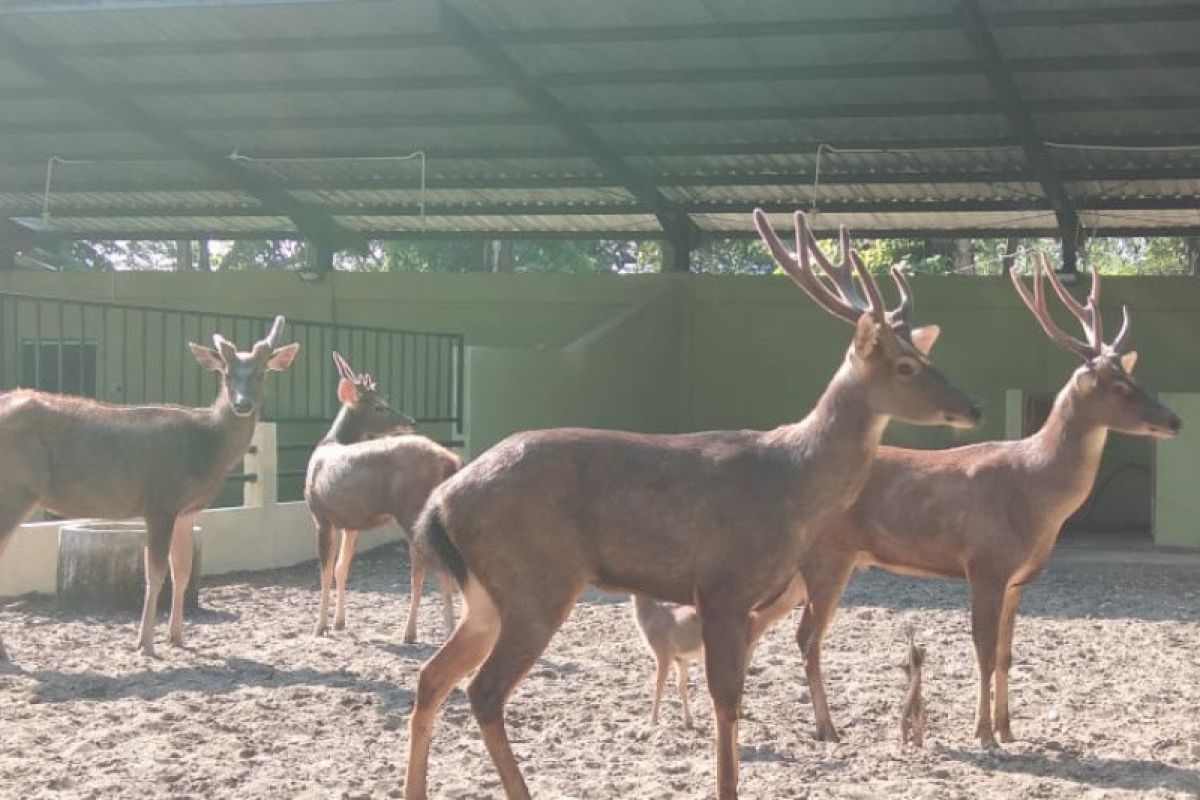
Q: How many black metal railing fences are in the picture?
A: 1